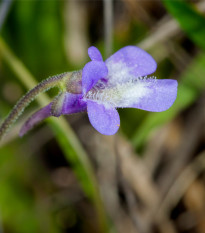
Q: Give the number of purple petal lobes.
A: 5